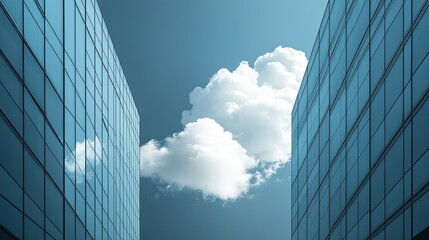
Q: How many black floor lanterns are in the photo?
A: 0